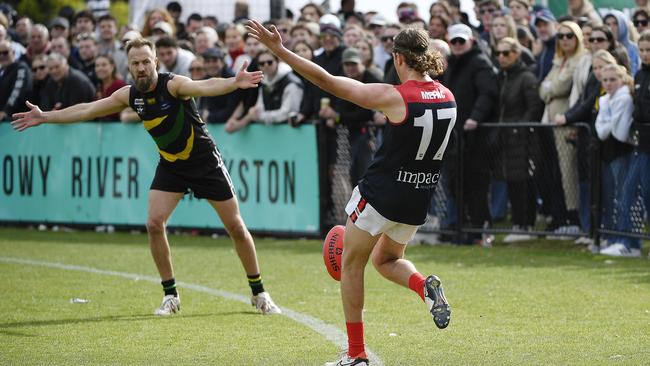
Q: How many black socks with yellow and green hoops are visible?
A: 2